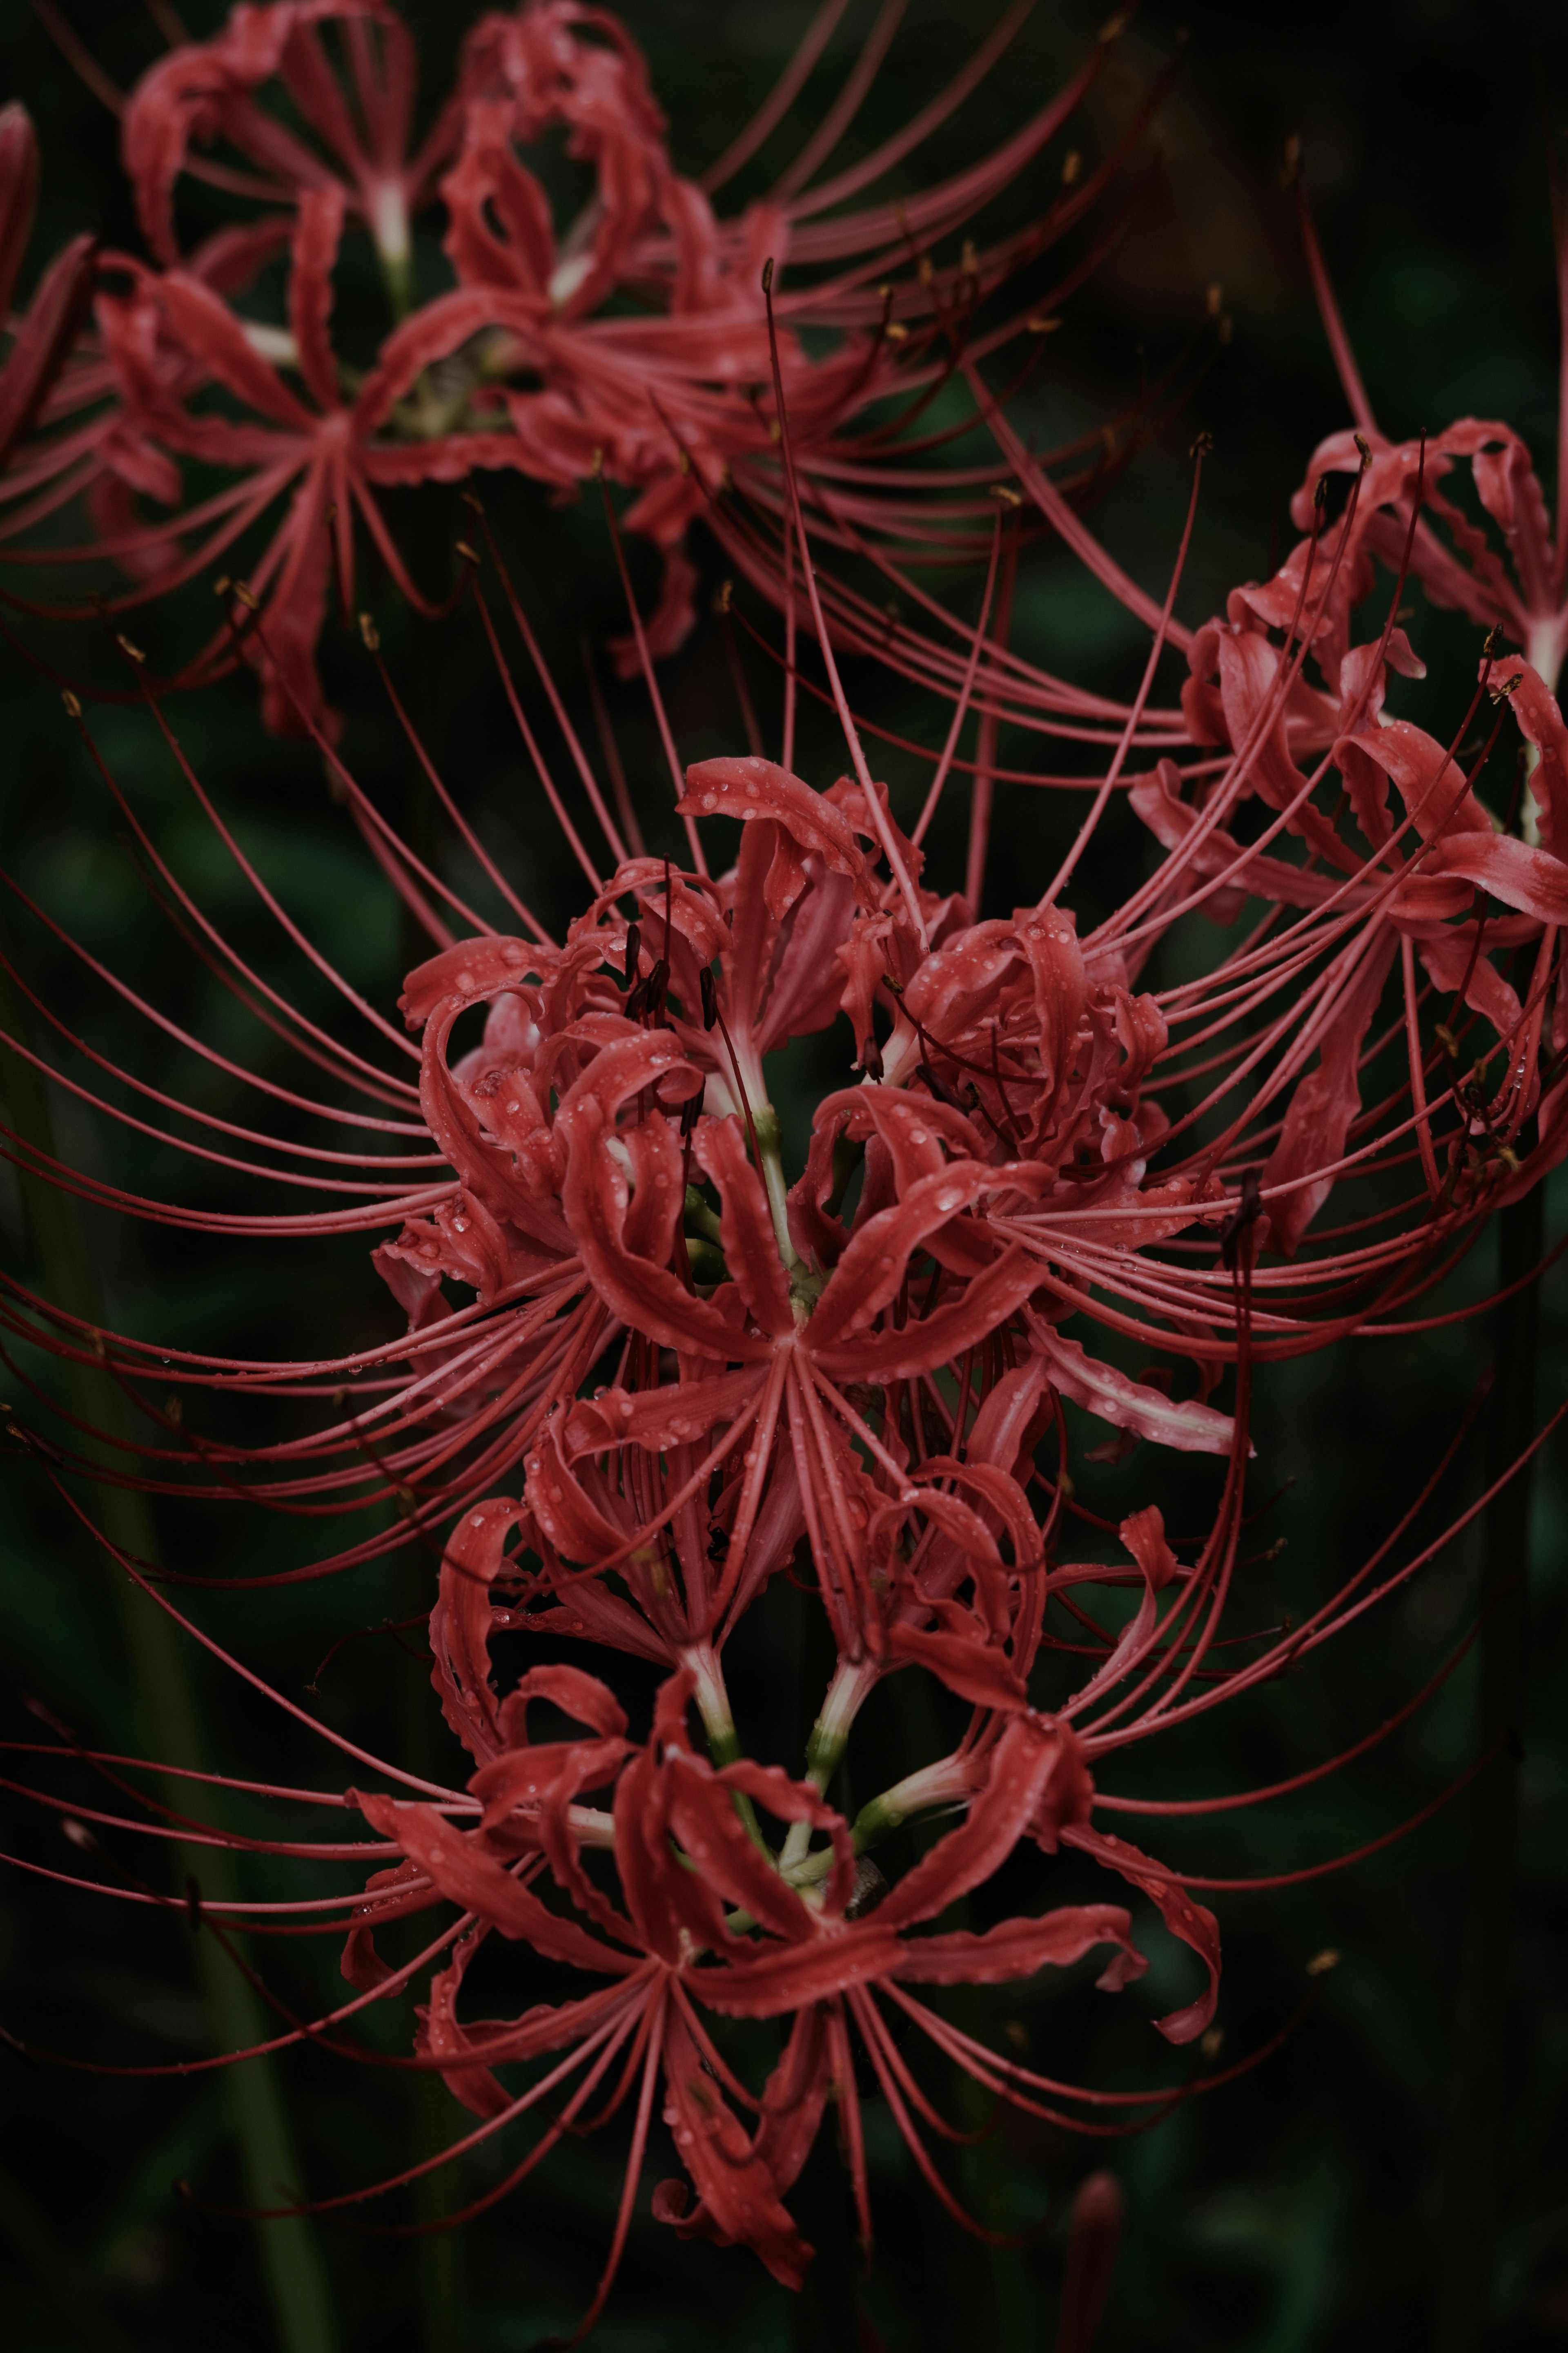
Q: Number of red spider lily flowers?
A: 4